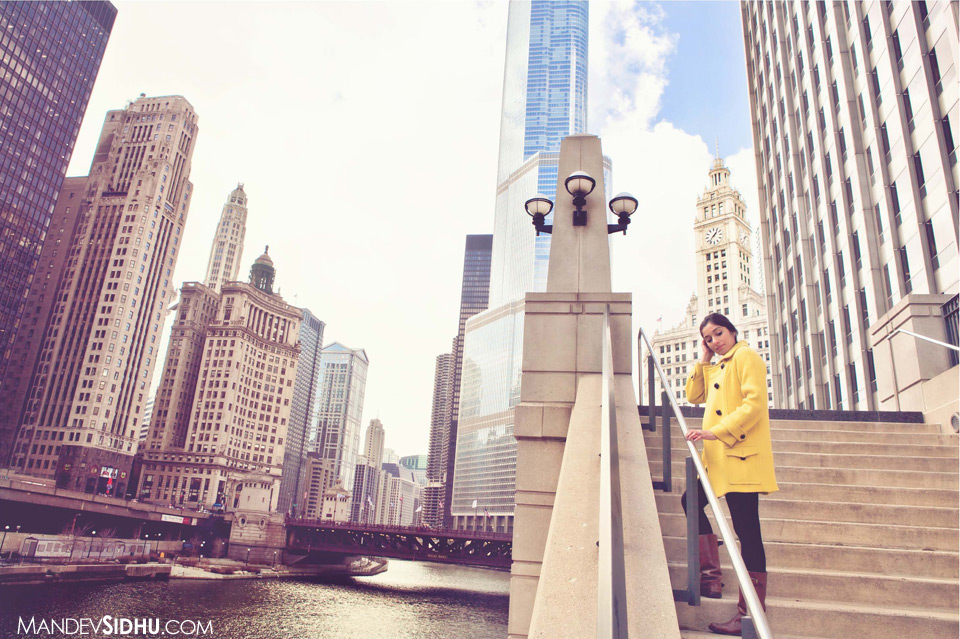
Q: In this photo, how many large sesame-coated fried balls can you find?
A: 0